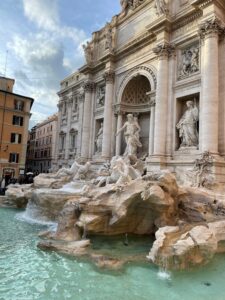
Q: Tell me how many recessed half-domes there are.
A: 1